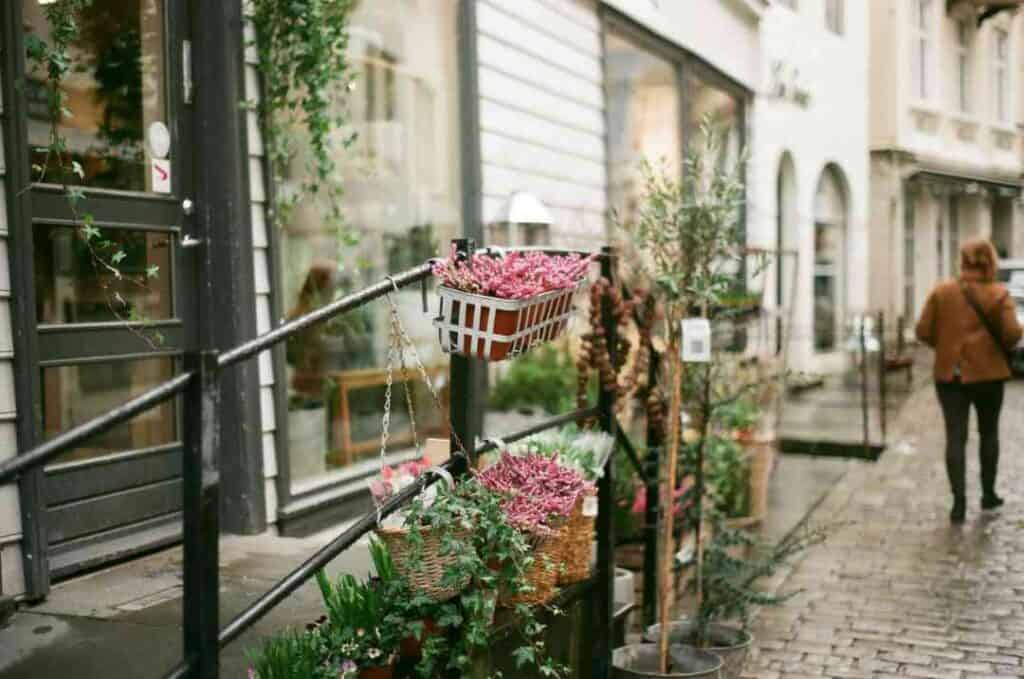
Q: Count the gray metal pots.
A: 2